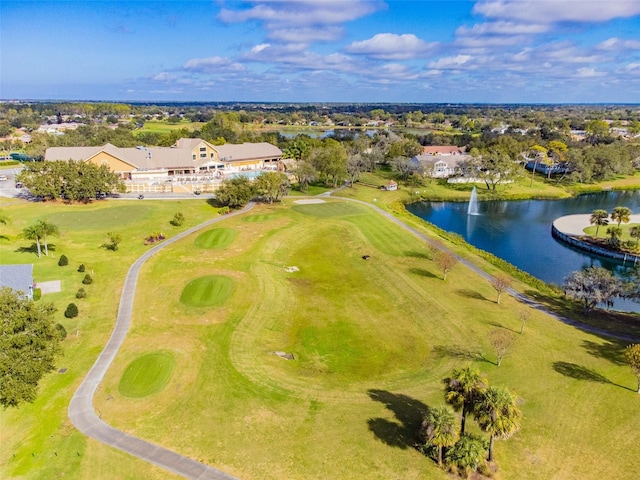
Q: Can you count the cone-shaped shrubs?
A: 6